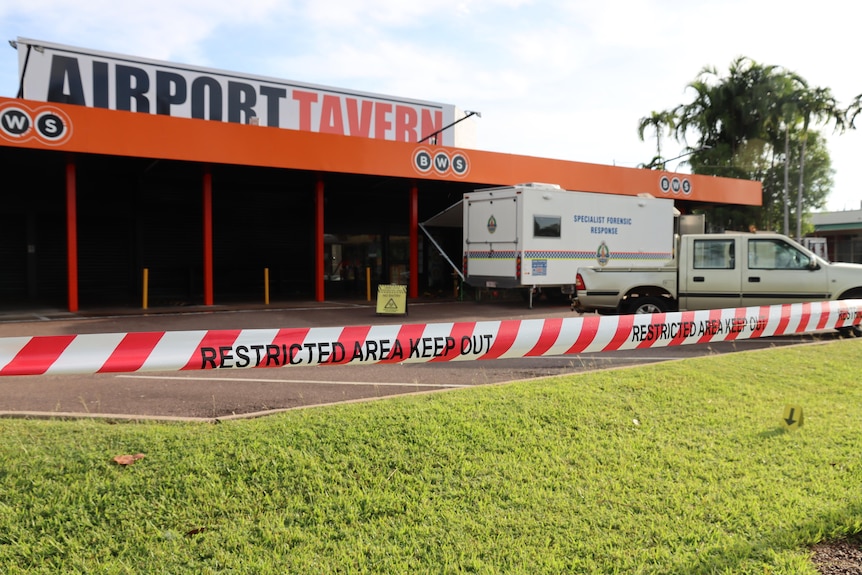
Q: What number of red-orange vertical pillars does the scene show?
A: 4